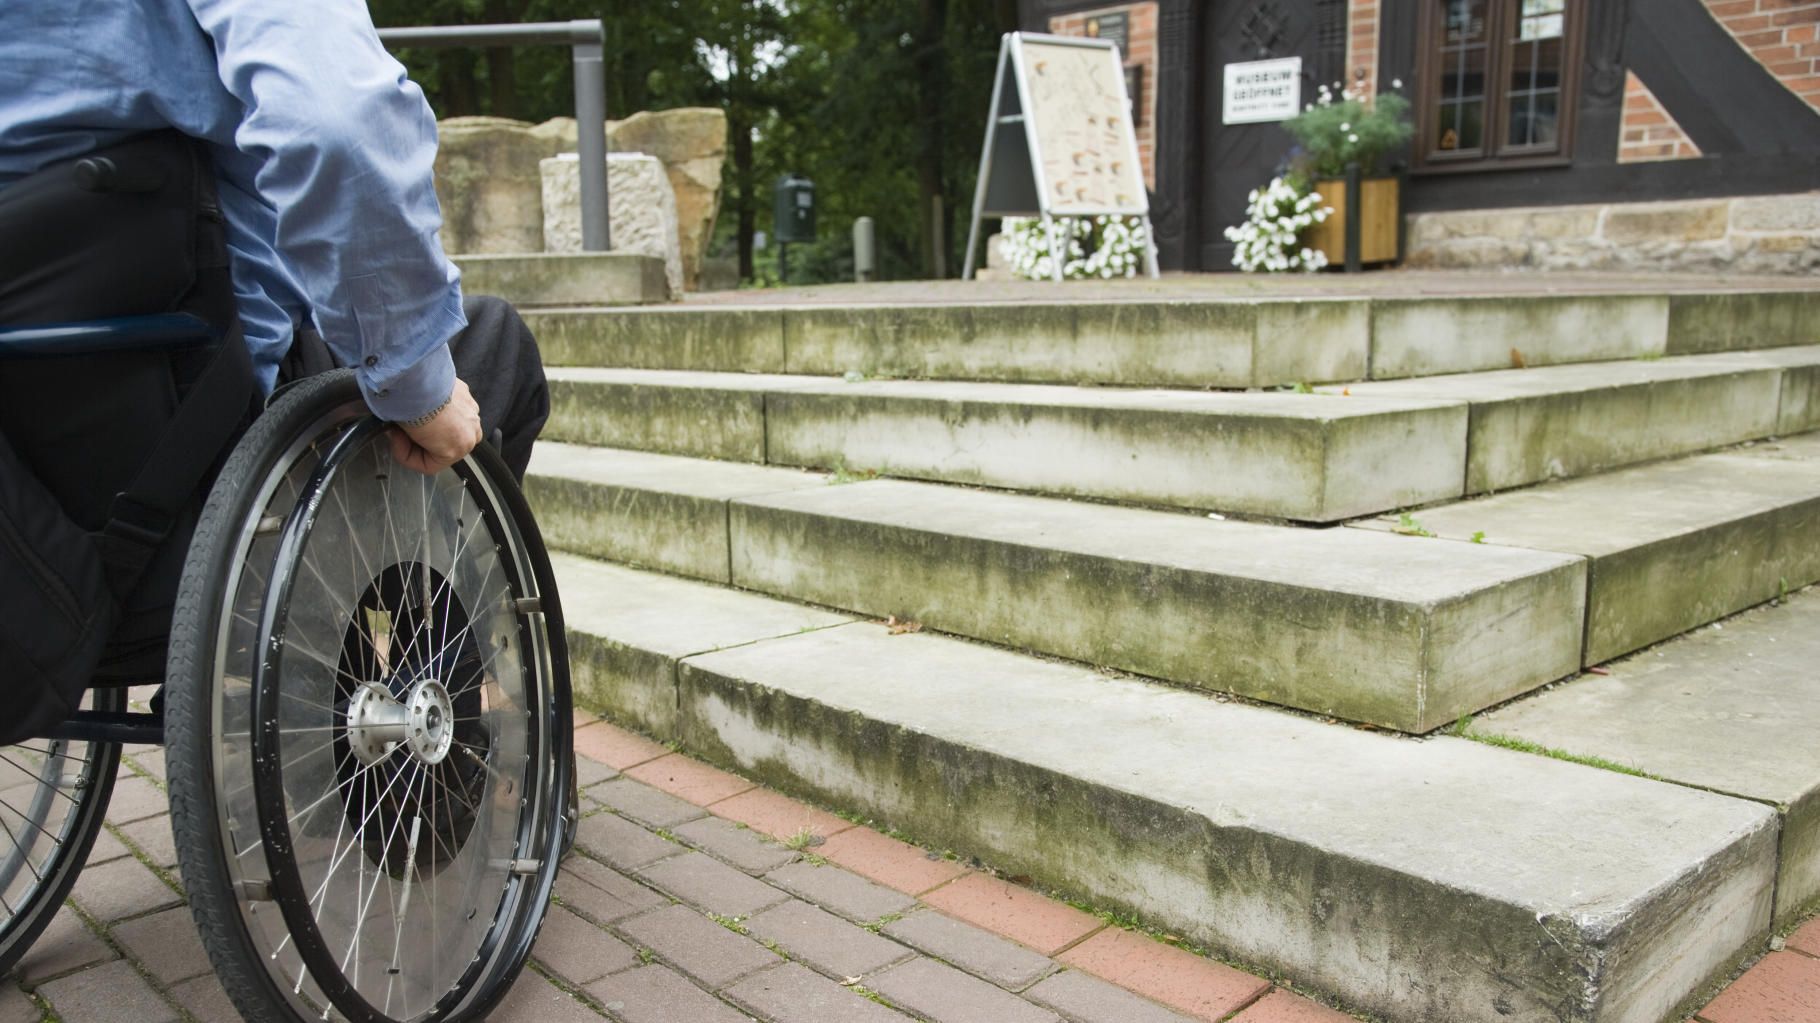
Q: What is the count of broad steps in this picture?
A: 4